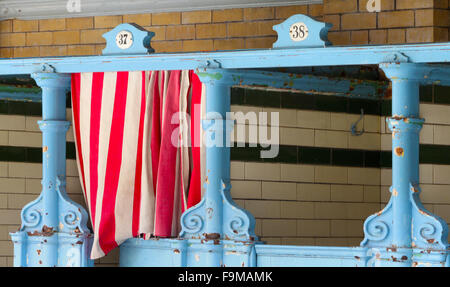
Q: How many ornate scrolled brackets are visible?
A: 6